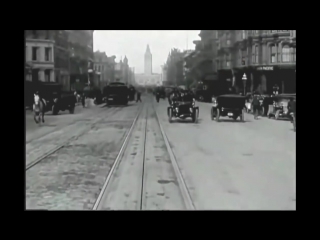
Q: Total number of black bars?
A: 4